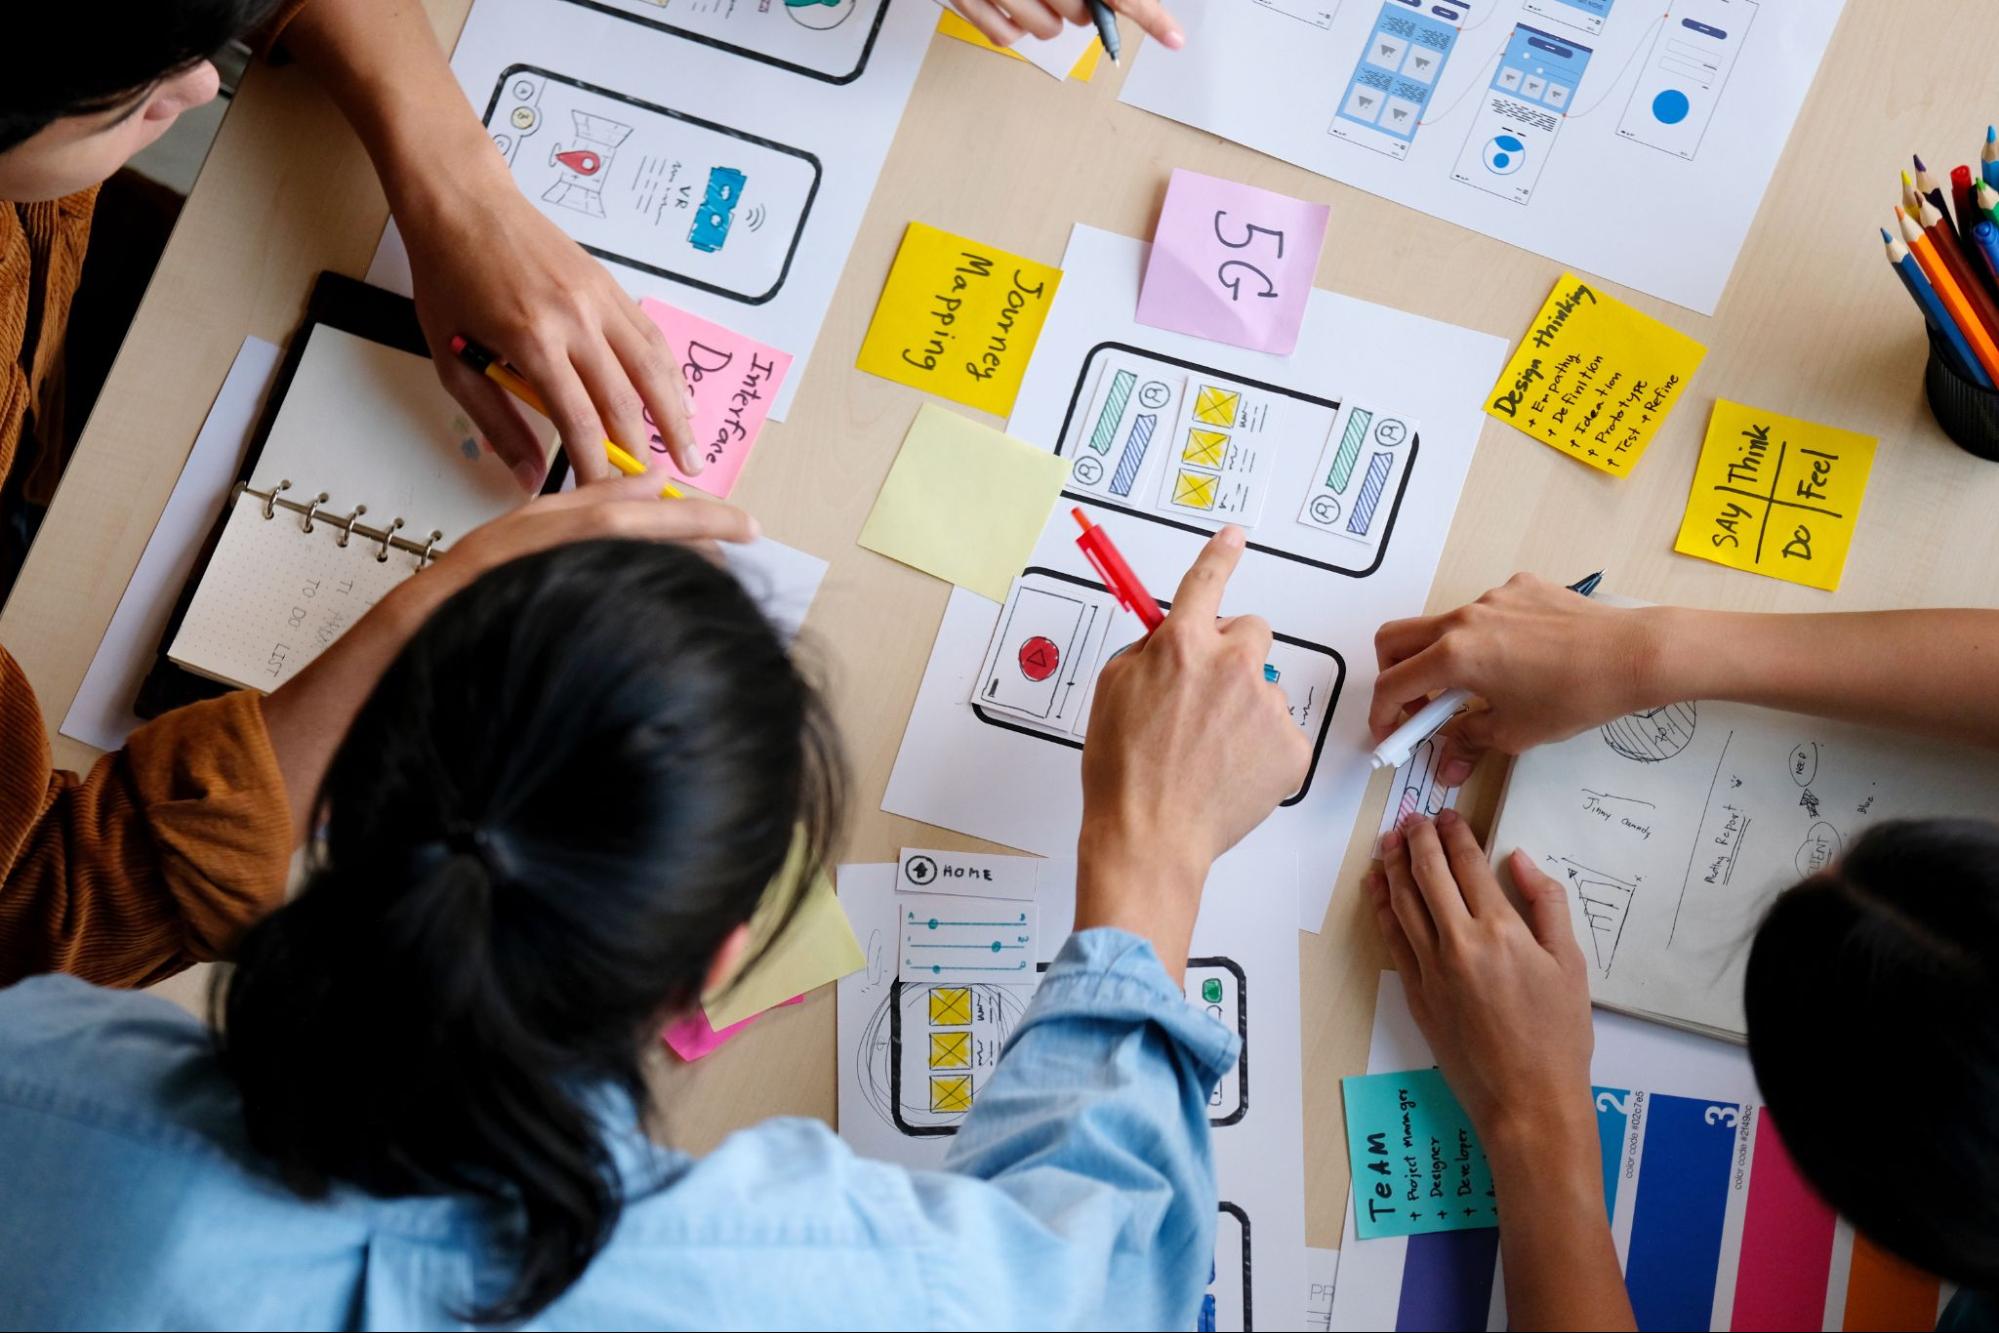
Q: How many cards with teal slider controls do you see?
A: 1